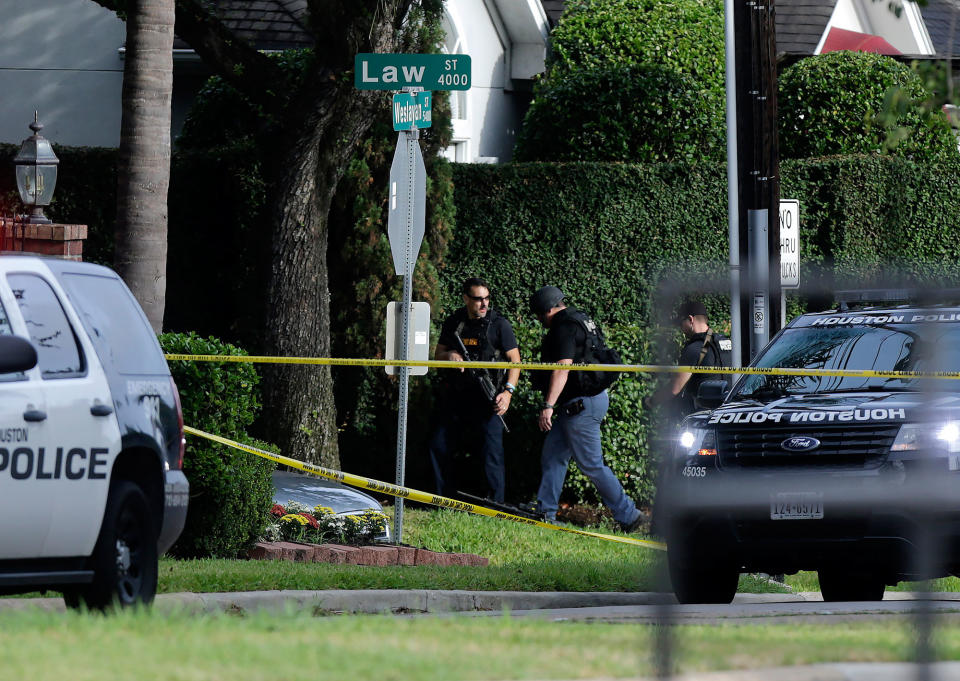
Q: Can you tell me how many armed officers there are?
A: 3